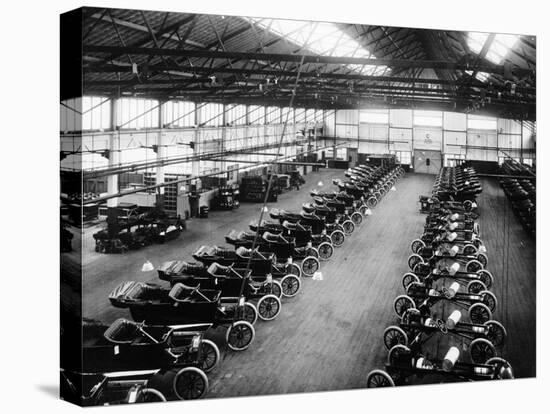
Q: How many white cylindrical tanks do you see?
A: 8